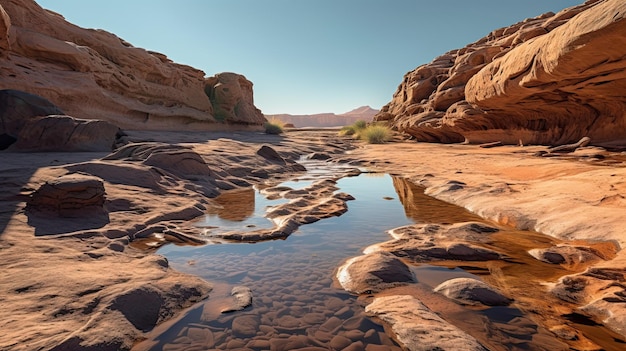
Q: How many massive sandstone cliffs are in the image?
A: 2